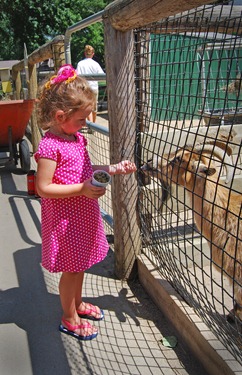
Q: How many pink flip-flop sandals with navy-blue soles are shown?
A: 2